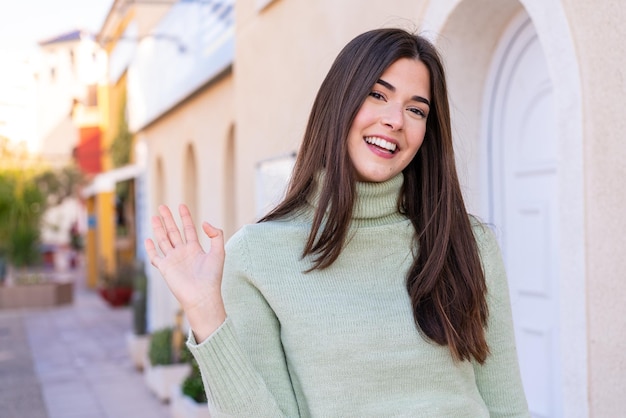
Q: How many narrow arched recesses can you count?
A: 3